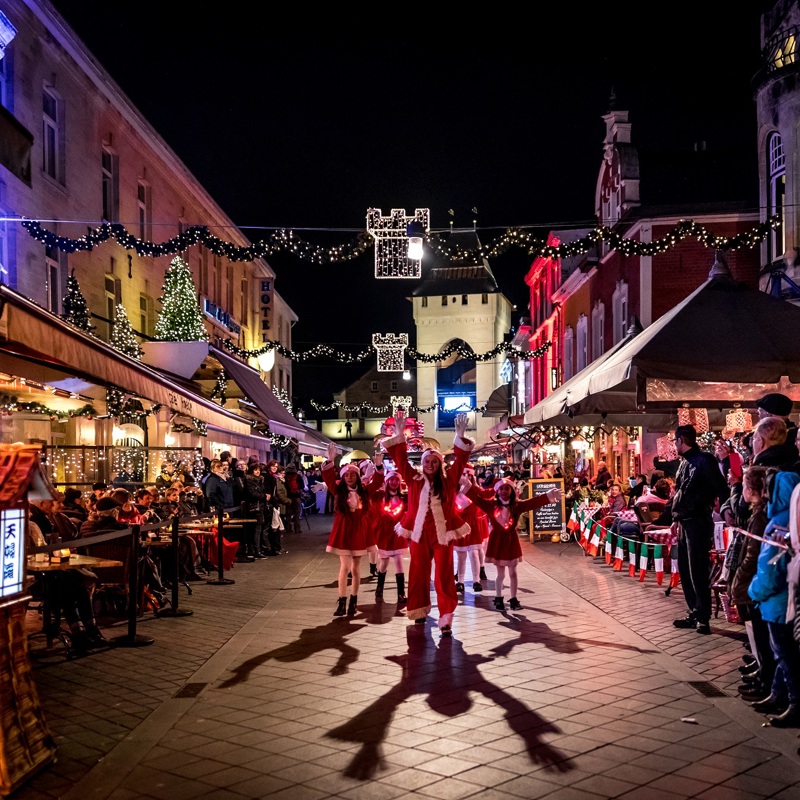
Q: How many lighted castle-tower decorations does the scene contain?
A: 3